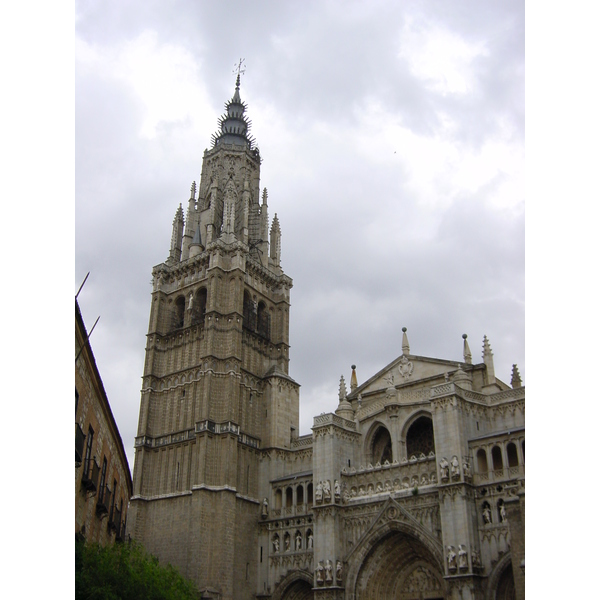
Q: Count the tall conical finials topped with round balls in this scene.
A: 3